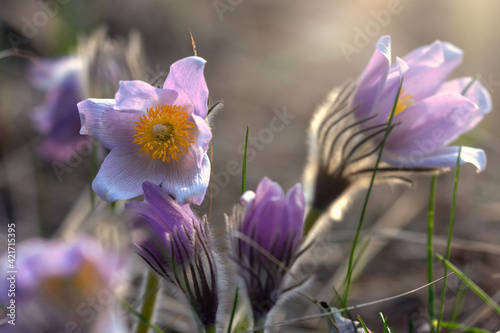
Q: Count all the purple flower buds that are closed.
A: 2